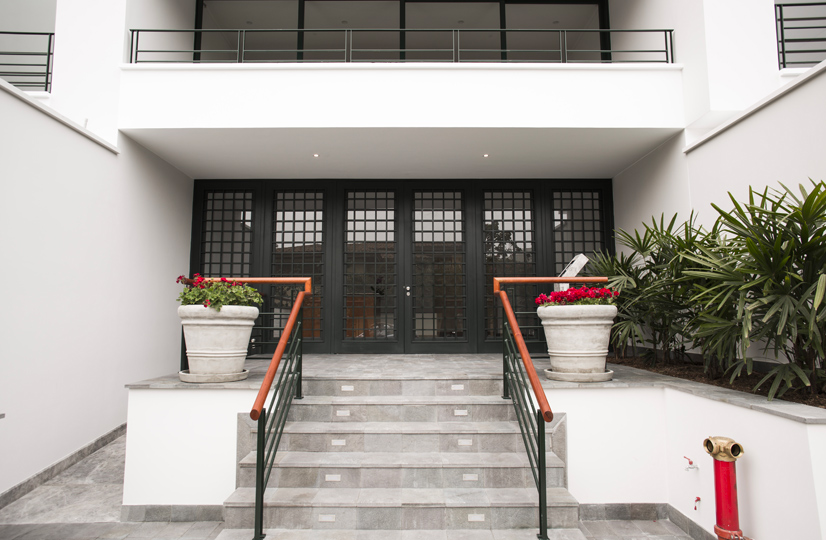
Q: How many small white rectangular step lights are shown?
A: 10